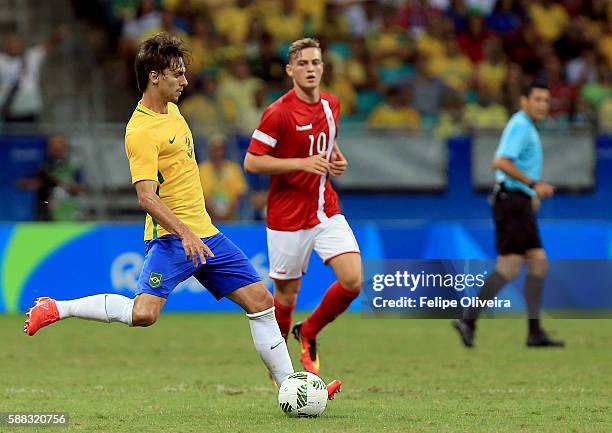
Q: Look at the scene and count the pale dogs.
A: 0